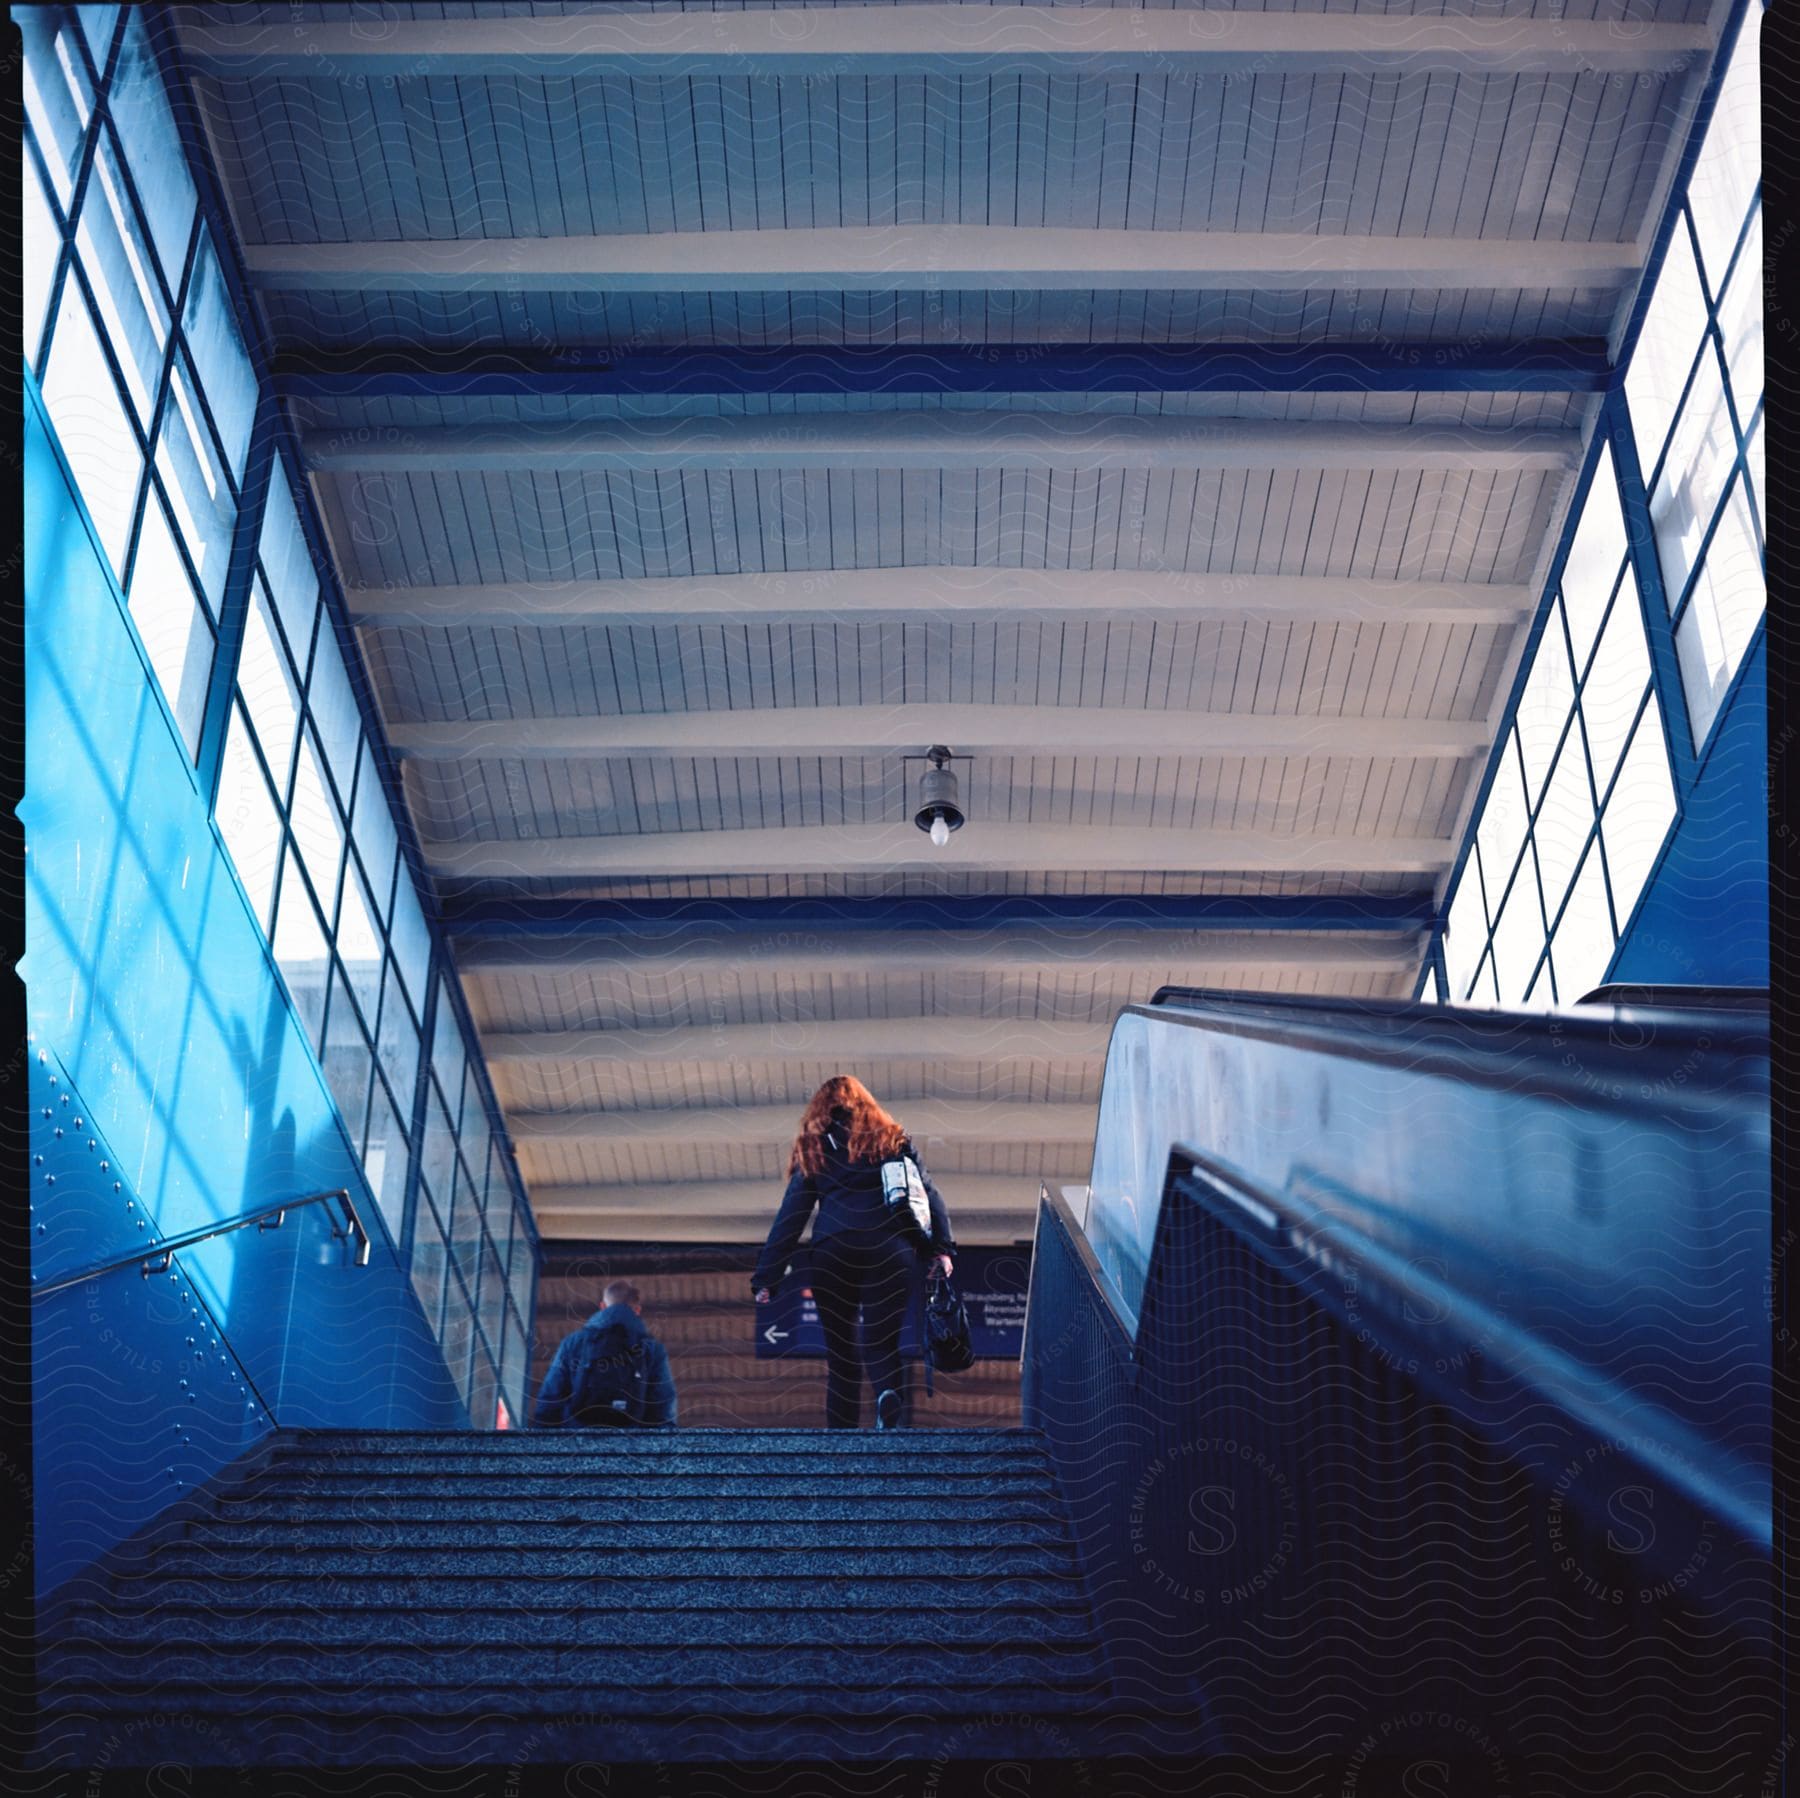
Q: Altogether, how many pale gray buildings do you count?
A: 1